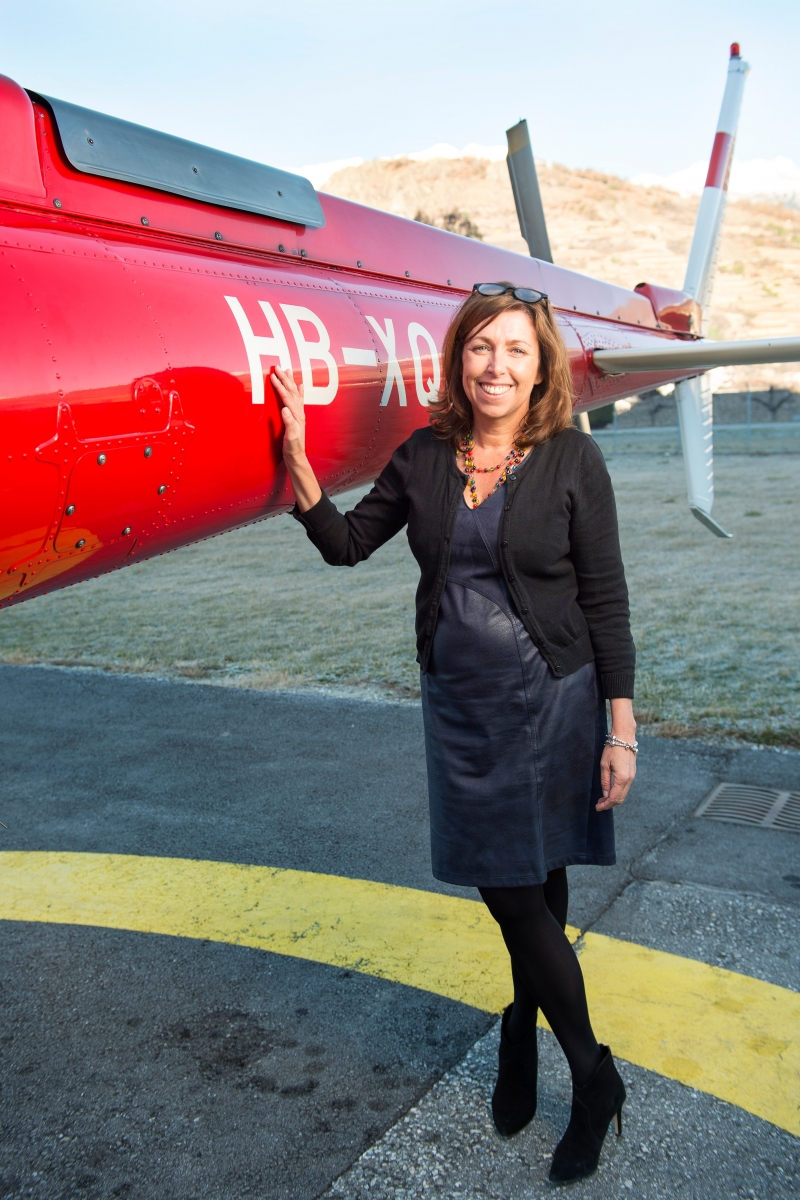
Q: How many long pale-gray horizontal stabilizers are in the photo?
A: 1